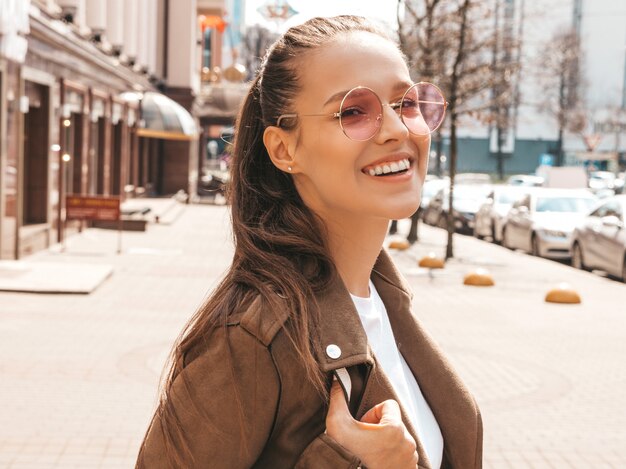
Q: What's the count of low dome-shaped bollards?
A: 4